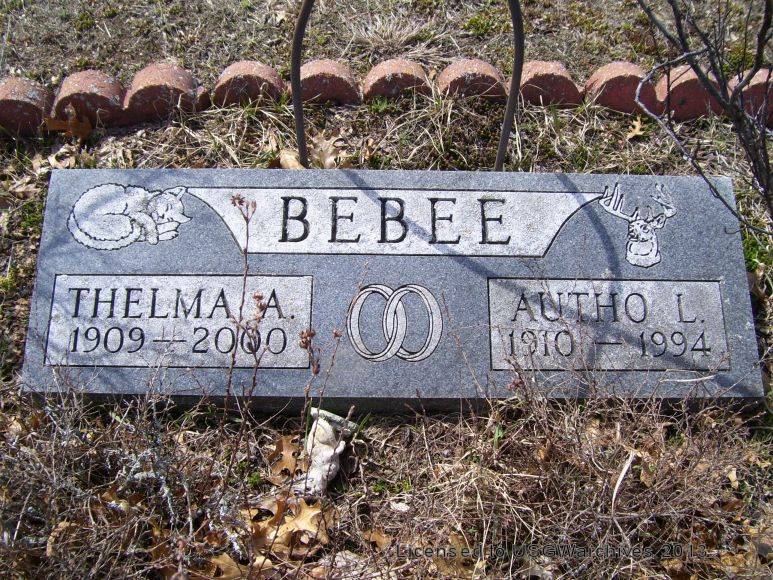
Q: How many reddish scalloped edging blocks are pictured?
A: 11